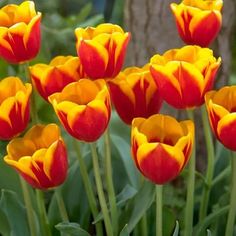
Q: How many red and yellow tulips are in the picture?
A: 11